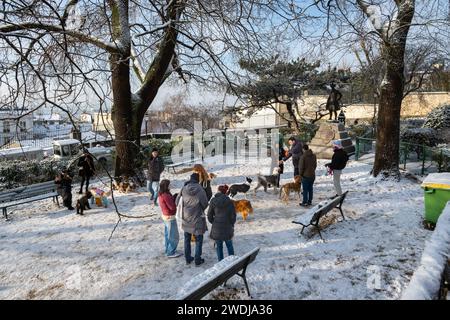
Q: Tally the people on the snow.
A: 11